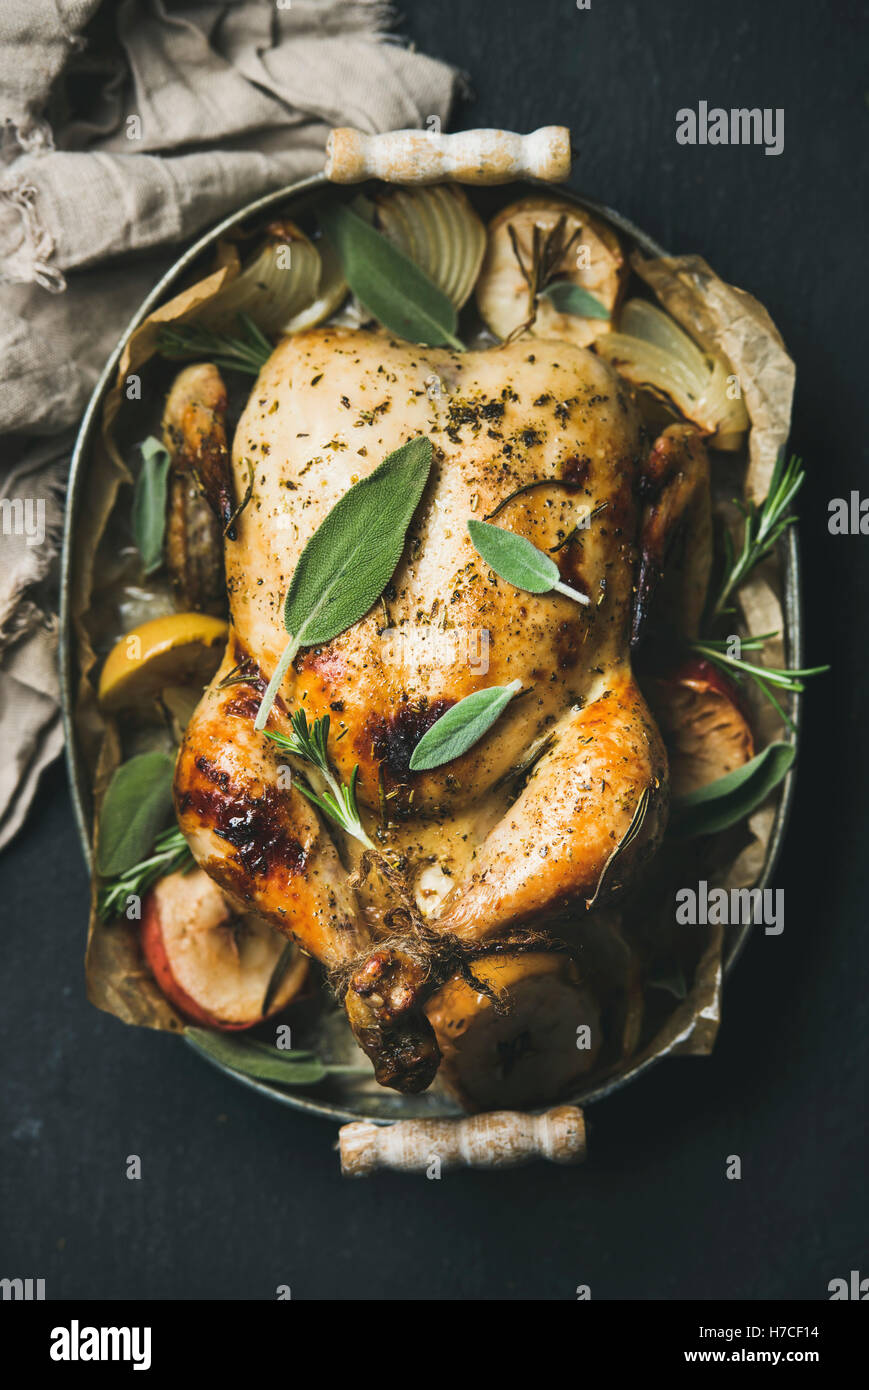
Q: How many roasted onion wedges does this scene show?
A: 3